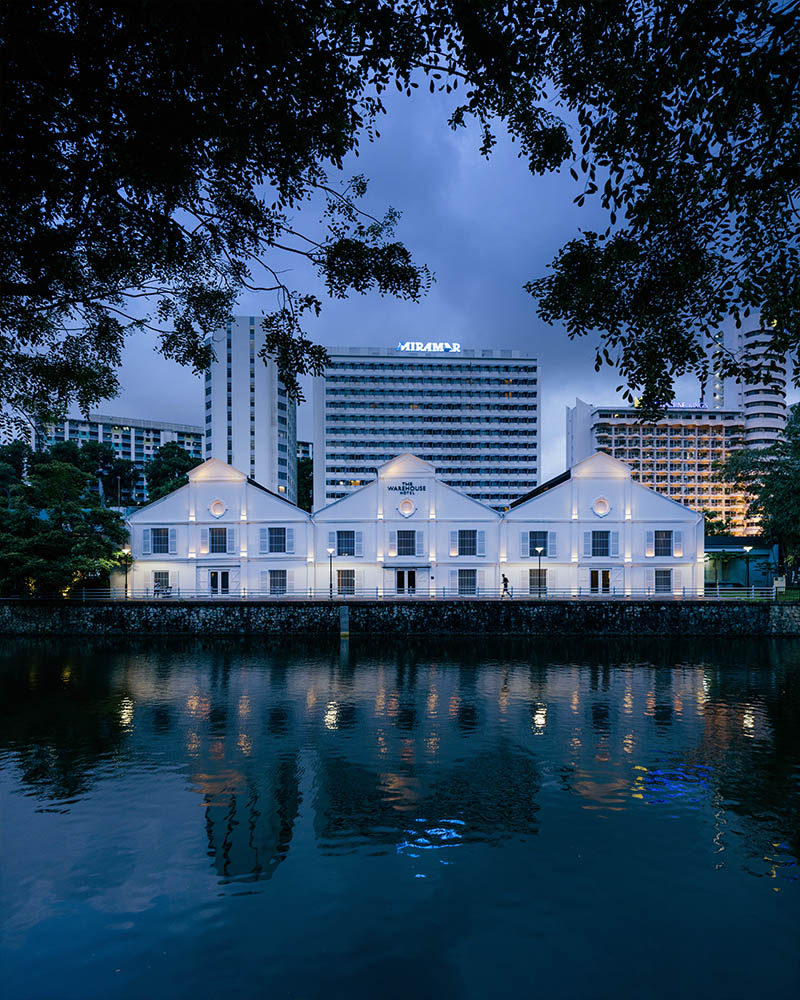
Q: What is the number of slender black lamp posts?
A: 4